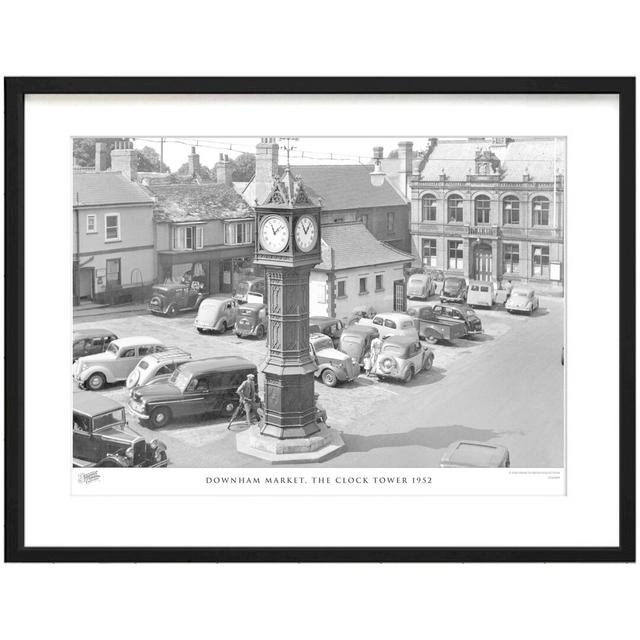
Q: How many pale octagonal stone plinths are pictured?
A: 1